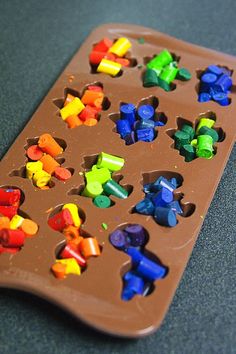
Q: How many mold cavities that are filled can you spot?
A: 12